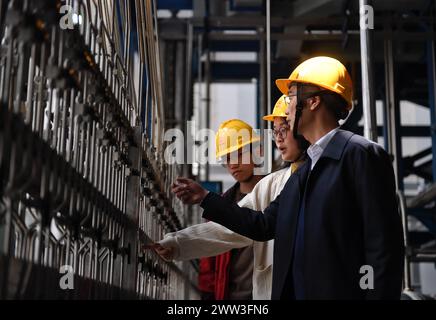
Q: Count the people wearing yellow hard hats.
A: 3